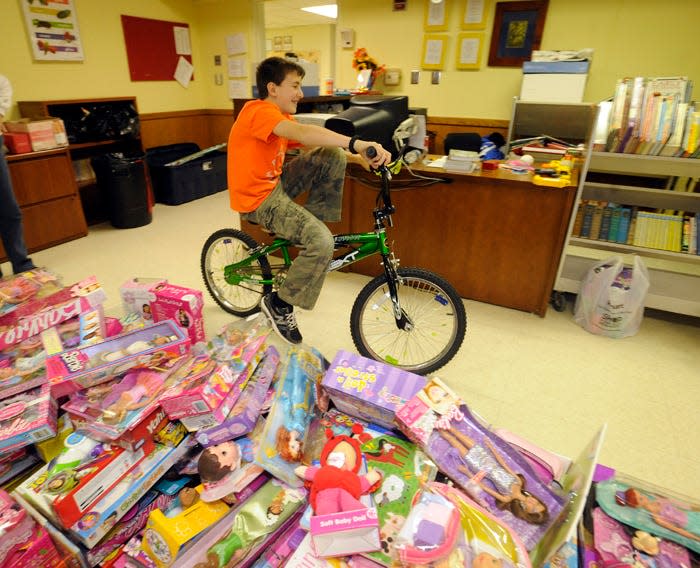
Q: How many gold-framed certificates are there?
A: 4